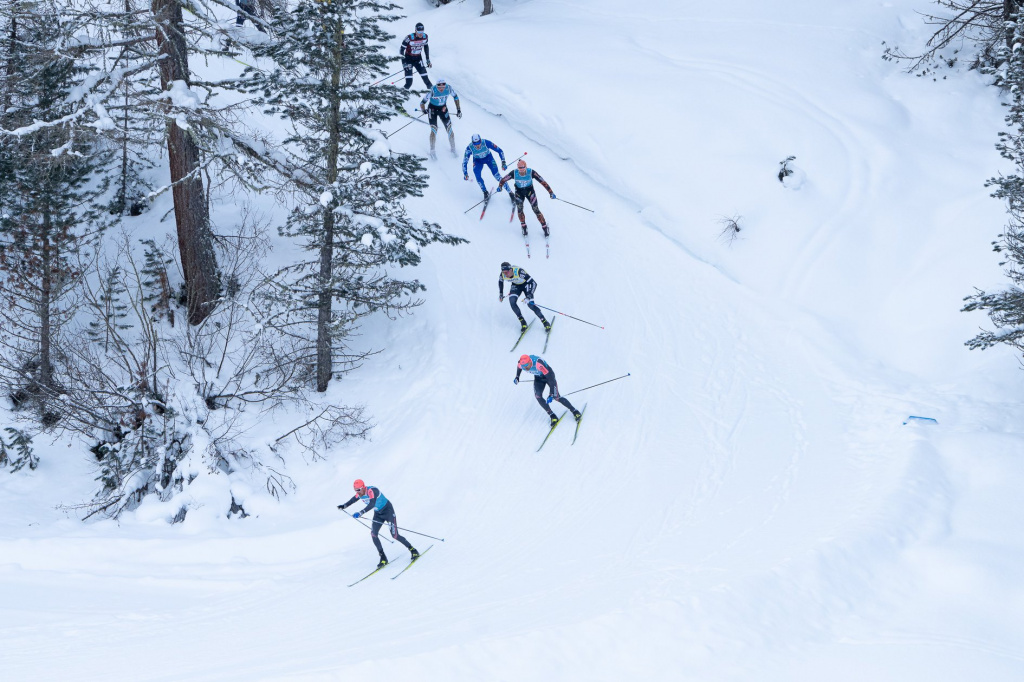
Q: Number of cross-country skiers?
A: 7